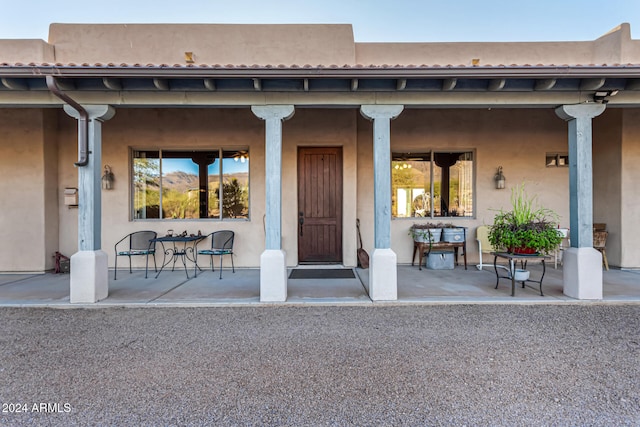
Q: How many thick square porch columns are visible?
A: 4